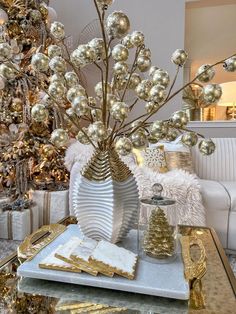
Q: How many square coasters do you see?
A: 4